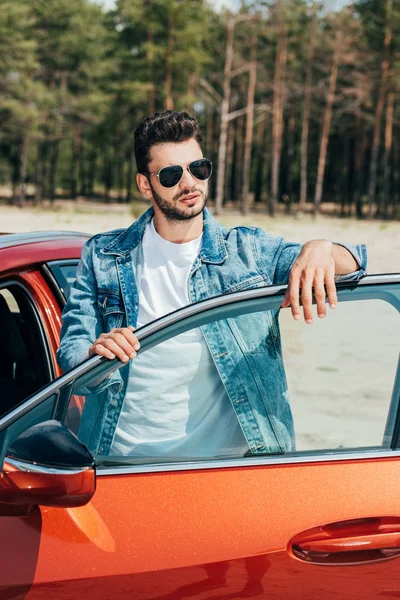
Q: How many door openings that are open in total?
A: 1